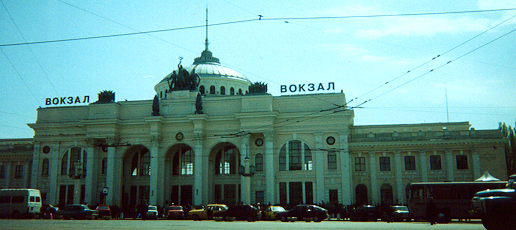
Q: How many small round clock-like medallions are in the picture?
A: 5